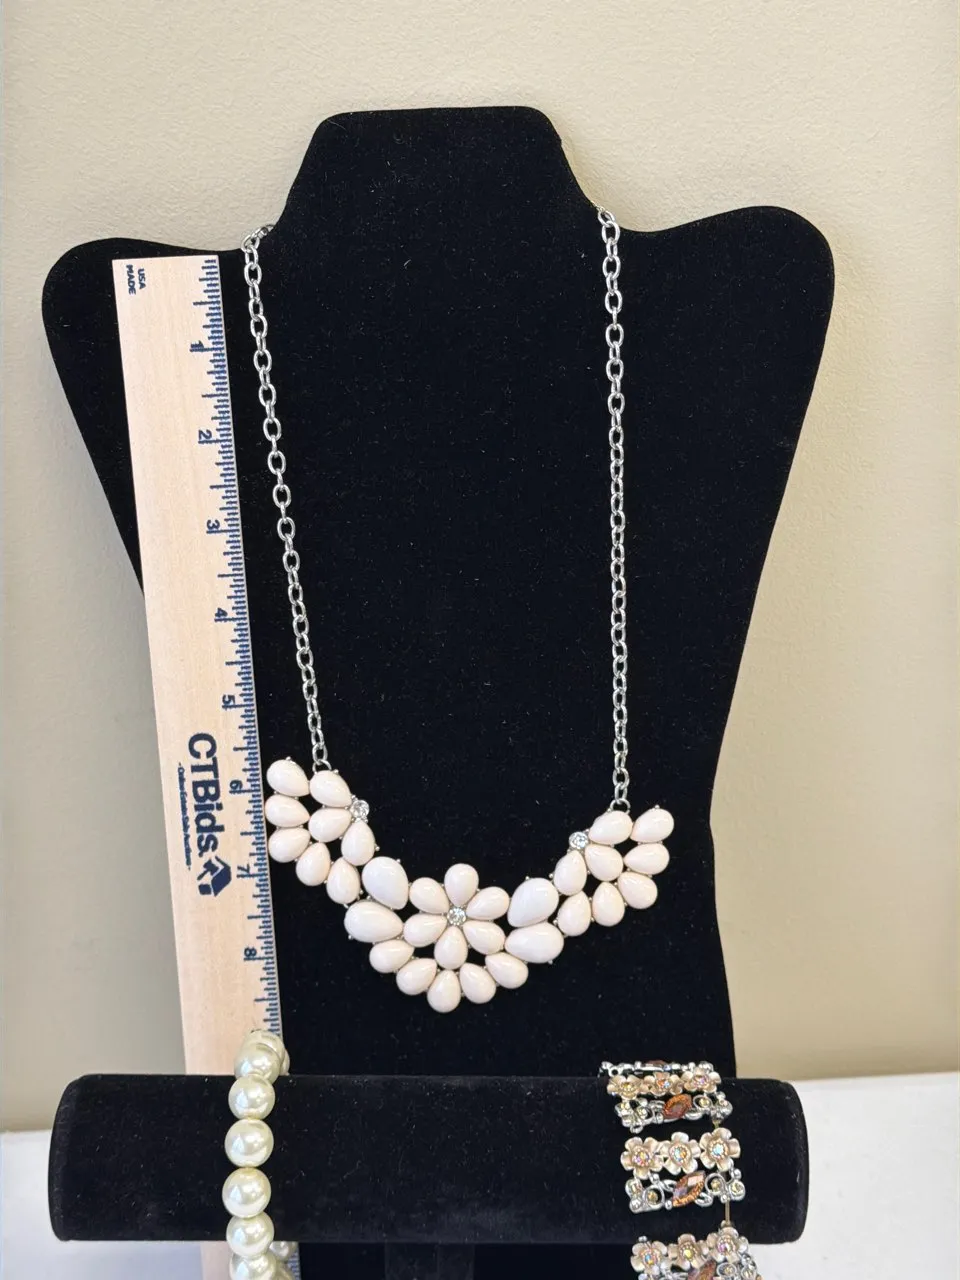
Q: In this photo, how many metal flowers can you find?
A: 9